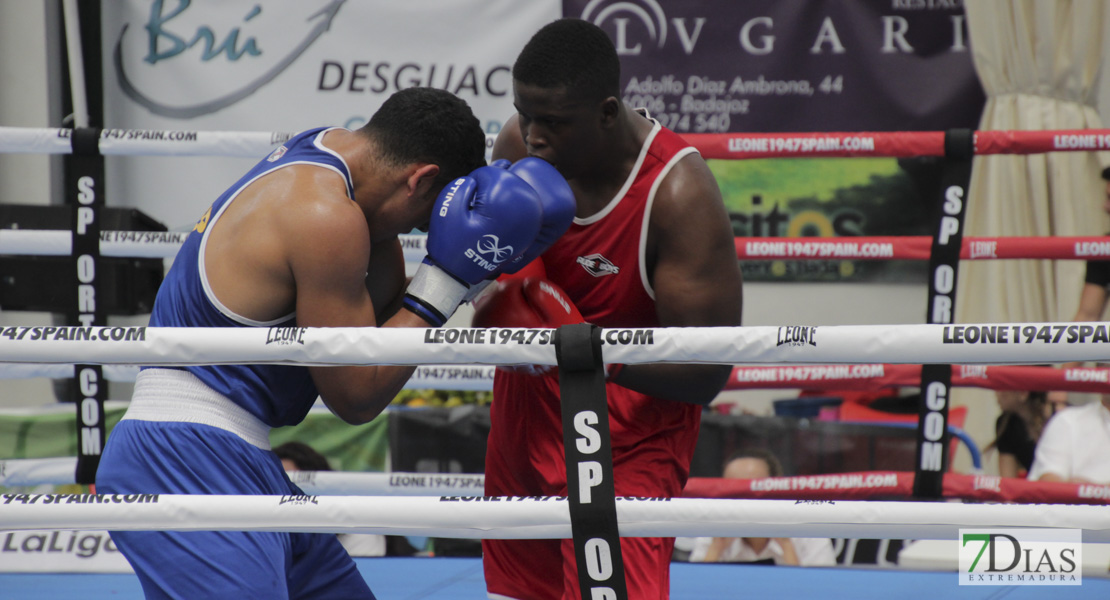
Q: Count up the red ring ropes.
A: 4